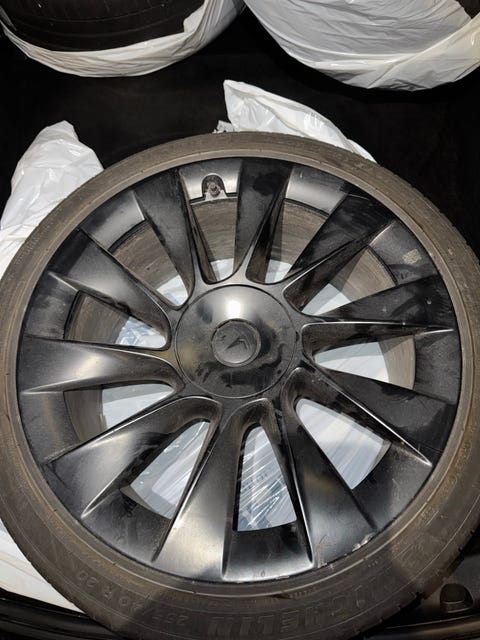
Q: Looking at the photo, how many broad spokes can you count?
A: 10